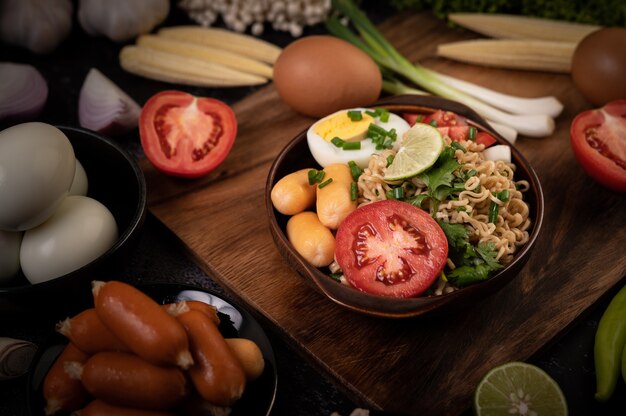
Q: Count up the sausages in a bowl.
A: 3